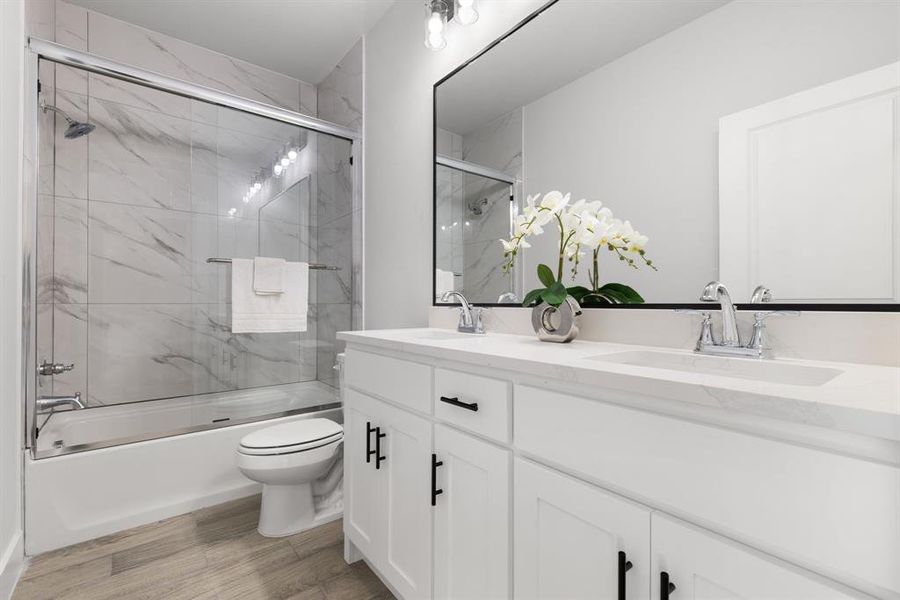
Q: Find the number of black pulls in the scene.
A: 6